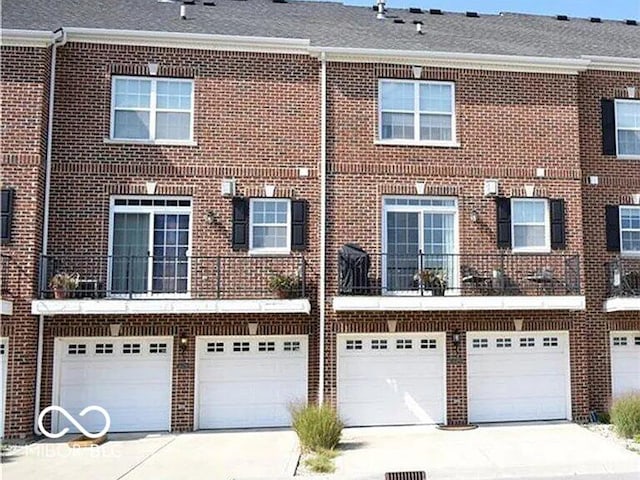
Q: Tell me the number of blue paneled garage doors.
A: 0